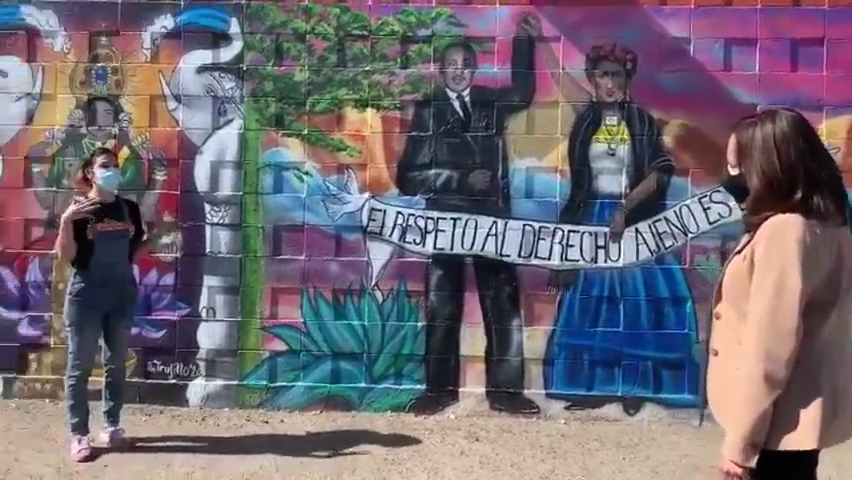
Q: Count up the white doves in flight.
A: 1